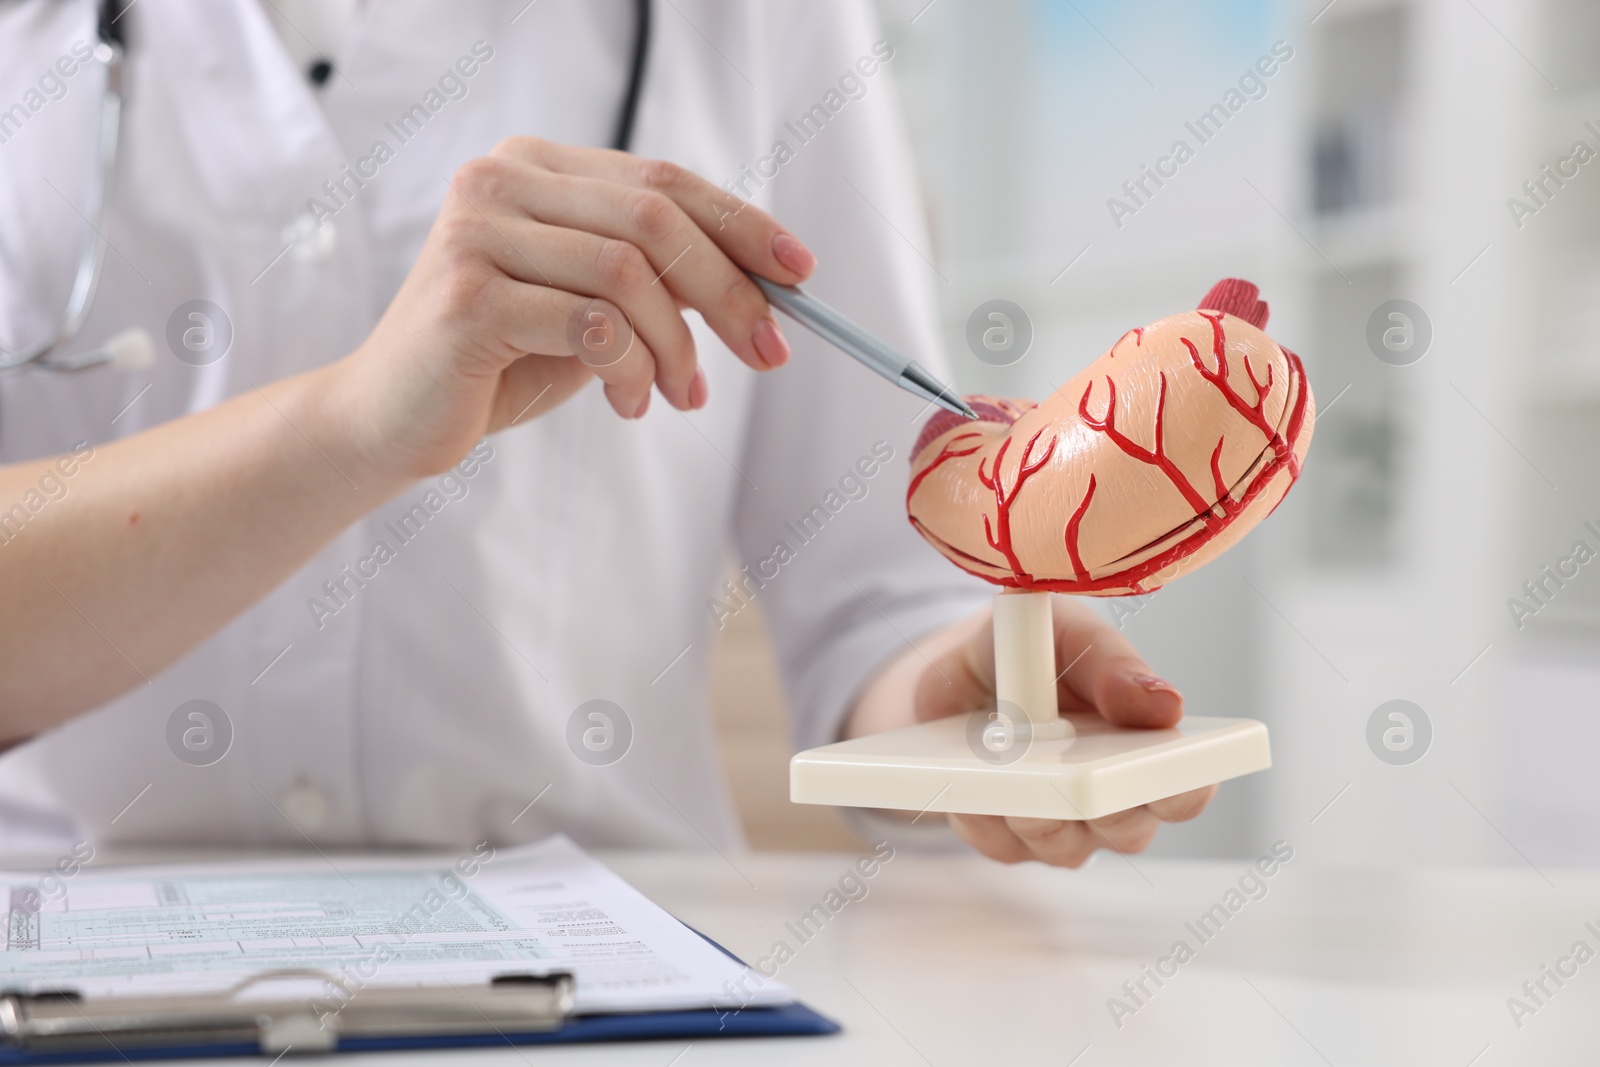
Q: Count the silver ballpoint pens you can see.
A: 1